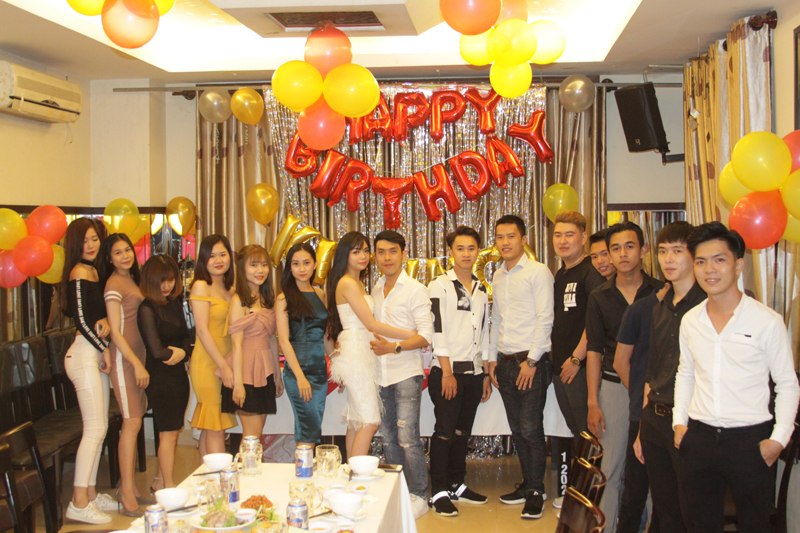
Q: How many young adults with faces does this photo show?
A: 15